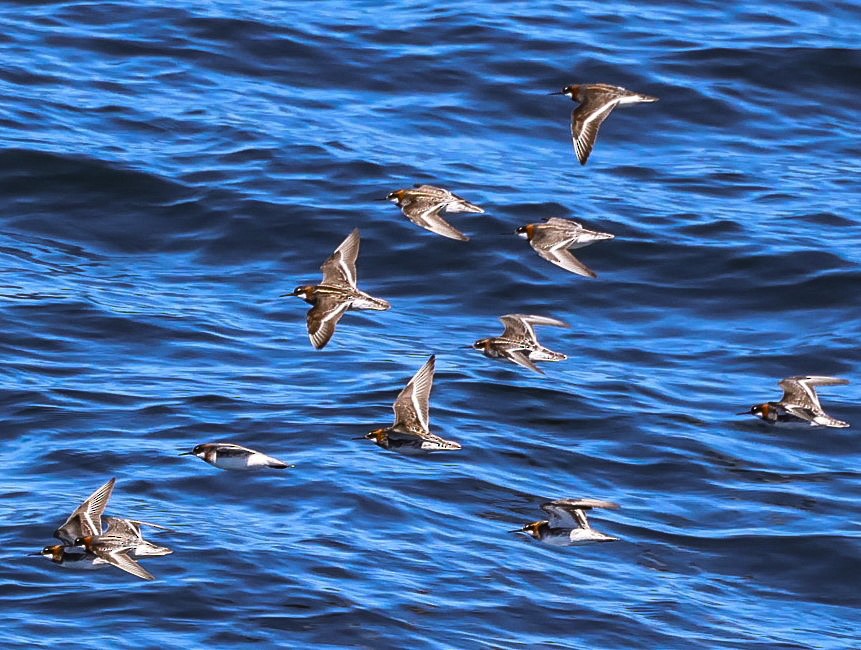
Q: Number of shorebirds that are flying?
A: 11